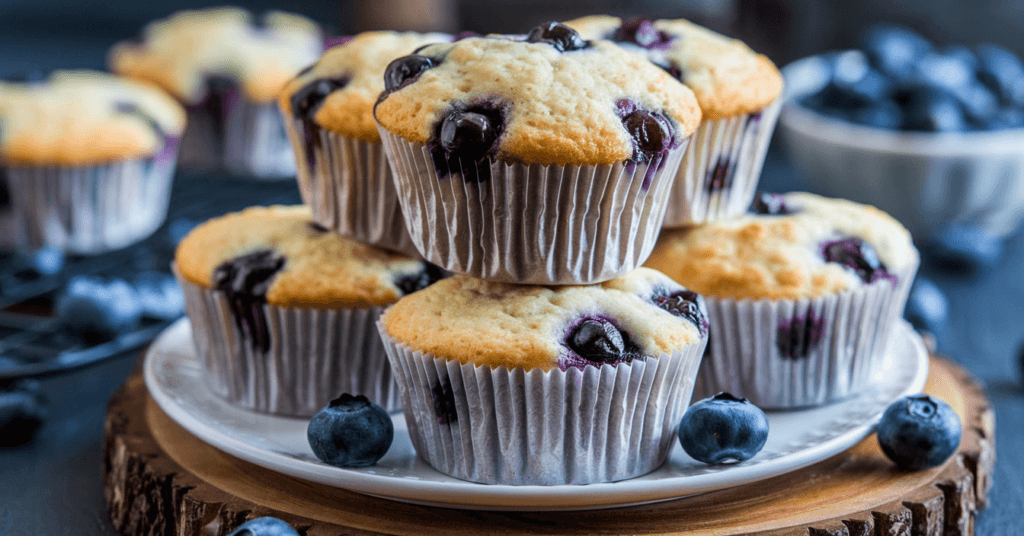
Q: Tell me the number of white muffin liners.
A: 8